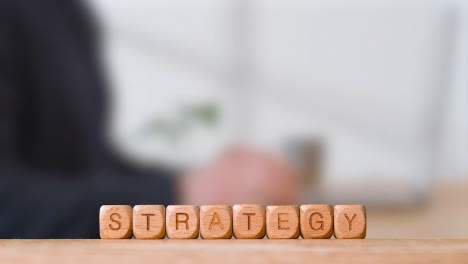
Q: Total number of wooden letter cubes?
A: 8